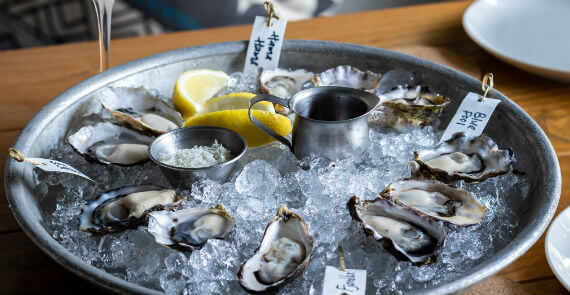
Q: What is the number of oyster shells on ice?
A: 11